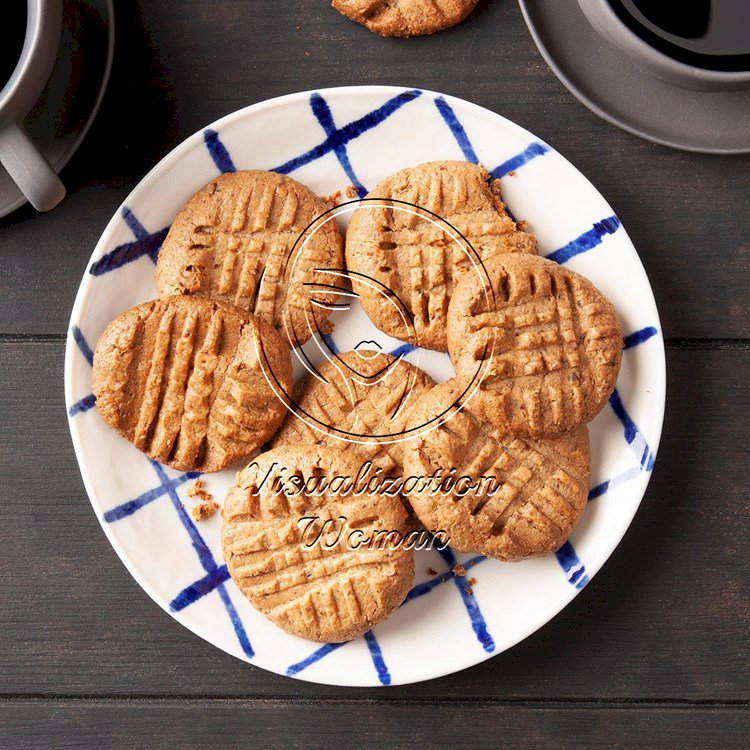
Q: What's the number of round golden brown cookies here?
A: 8